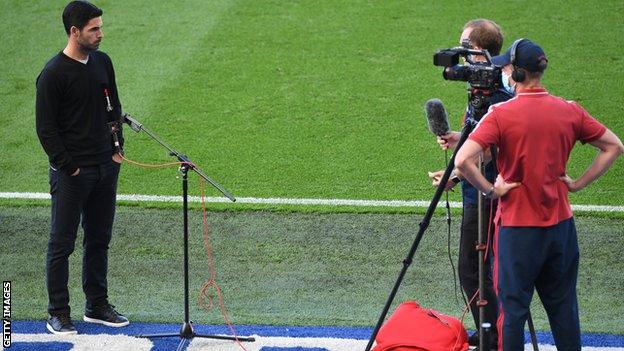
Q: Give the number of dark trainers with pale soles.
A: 2